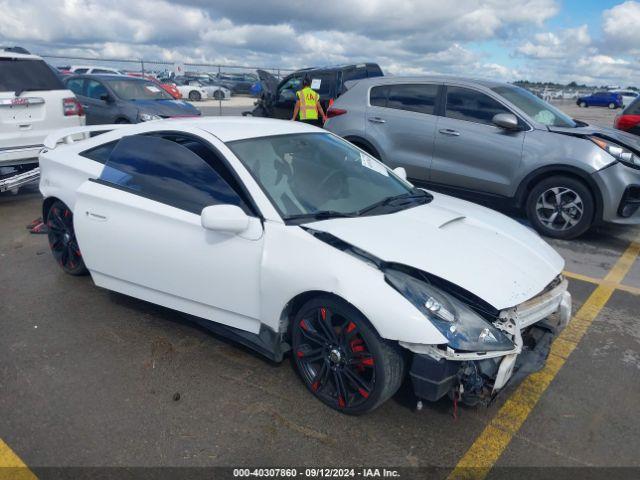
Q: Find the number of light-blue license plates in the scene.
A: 0